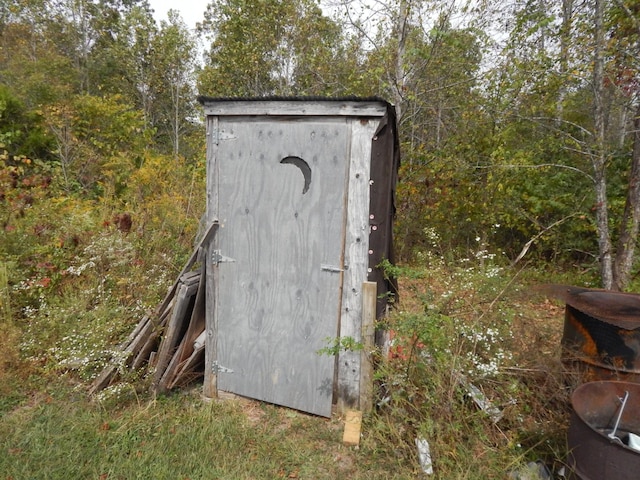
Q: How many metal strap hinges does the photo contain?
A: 3